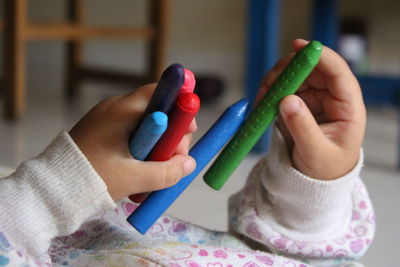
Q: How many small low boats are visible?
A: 0